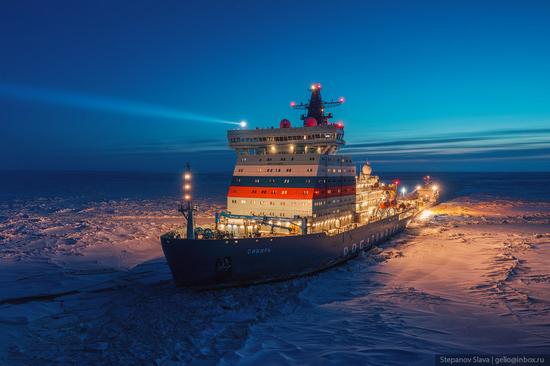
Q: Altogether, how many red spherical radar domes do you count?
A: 2